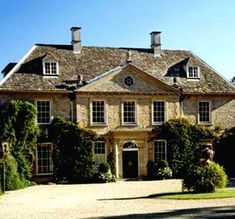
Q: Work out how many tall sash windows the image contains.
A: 8